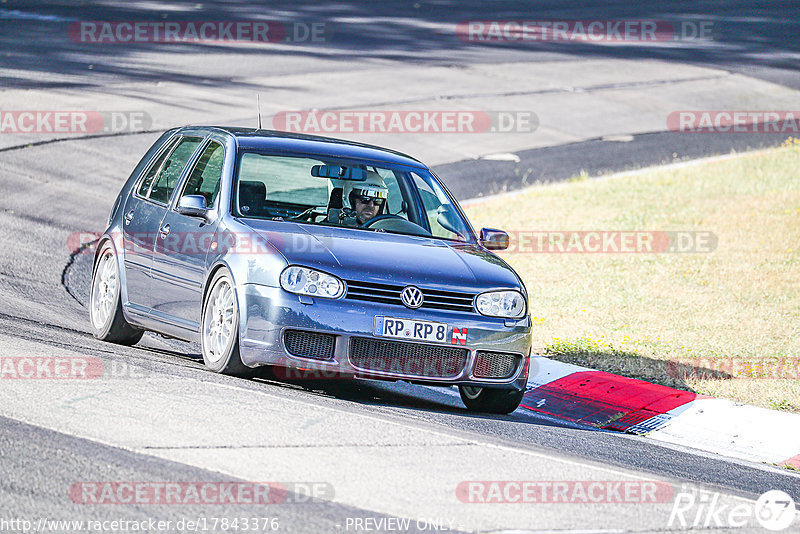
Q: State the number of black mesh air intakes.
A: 3